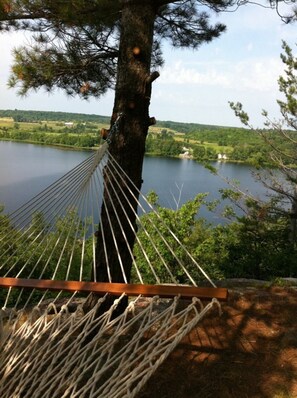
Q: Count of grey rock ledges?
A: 1